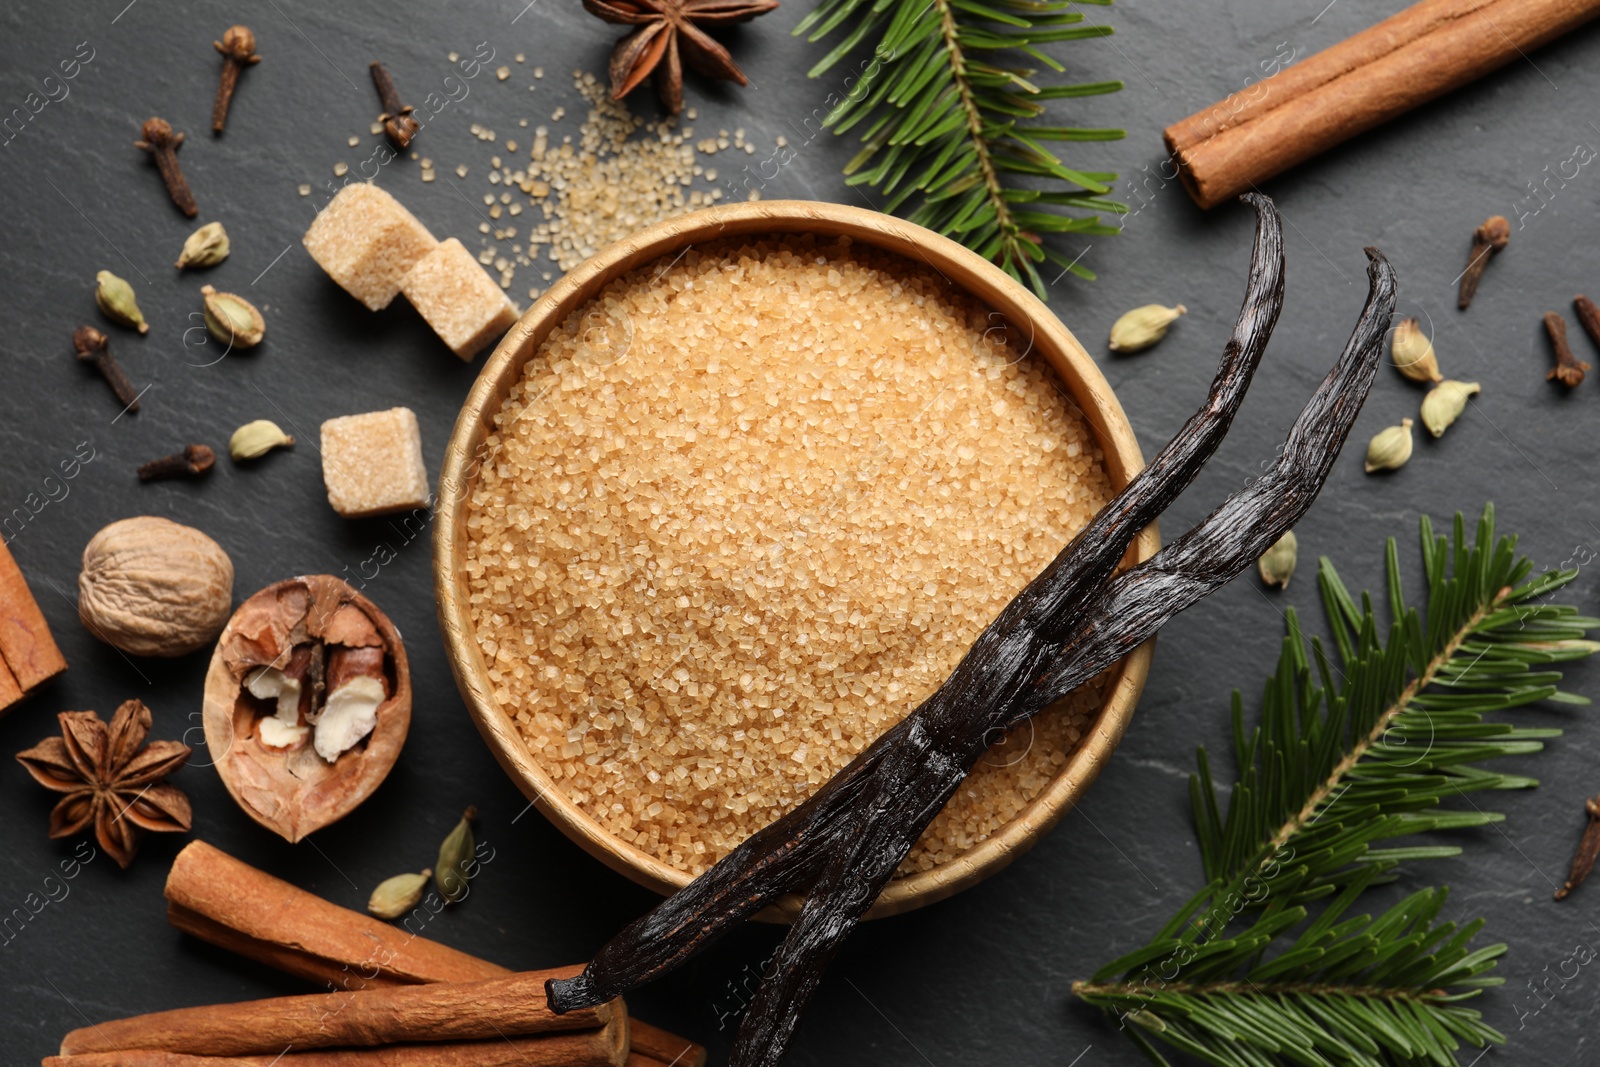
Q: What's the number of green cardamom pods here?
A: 11